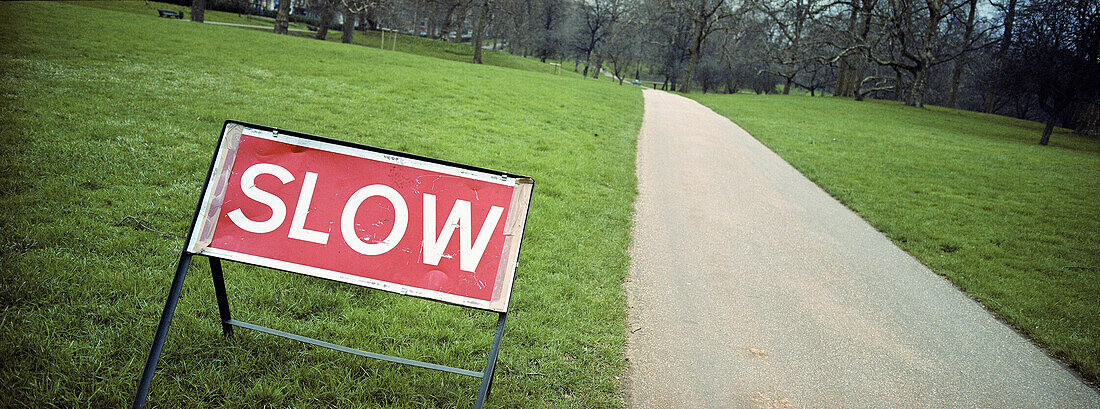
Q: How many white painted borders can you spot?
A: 1